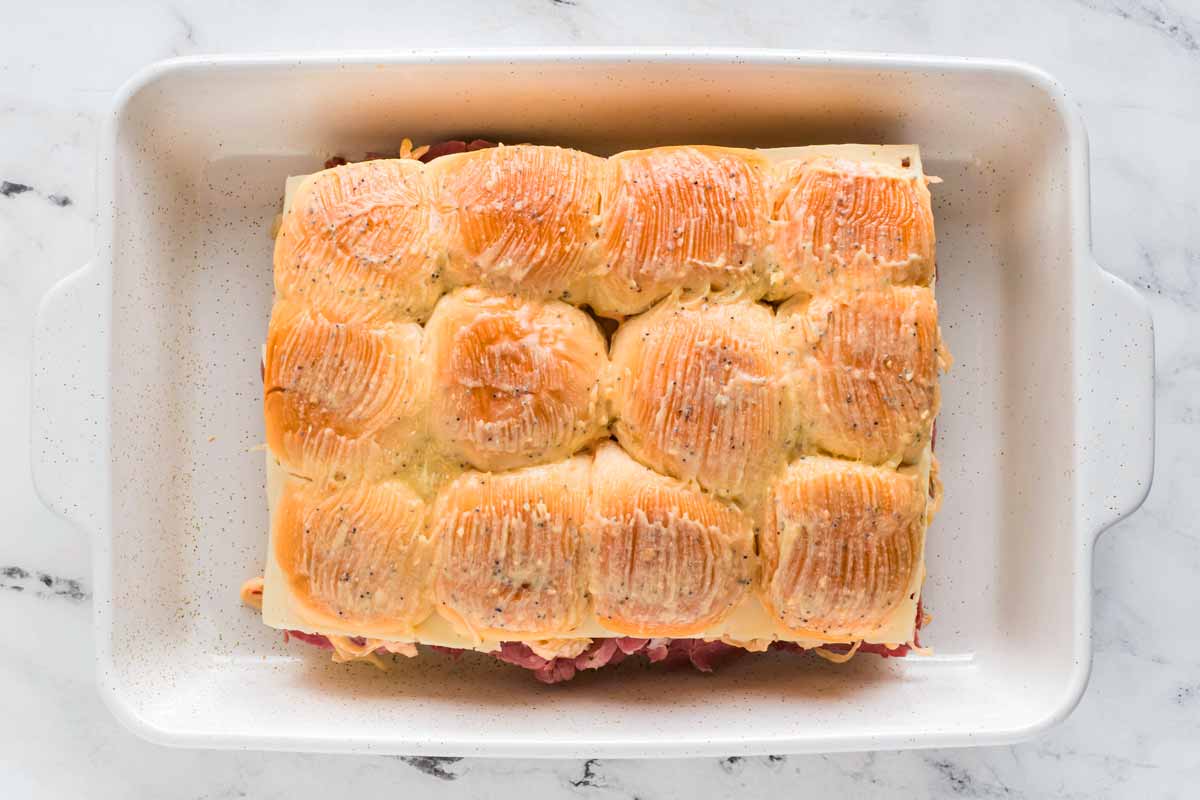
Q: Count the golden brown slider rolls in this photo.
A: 12